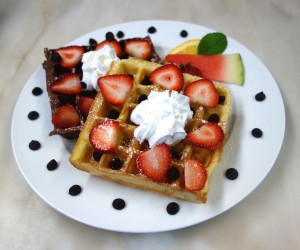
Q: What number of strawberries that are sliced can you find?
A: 13